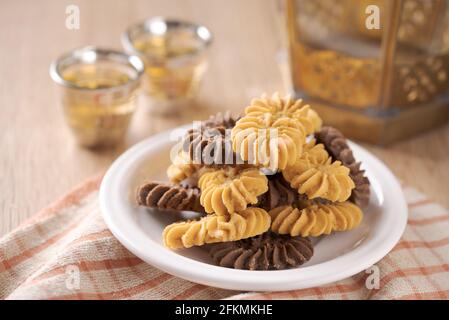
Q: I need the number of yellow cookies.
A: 7